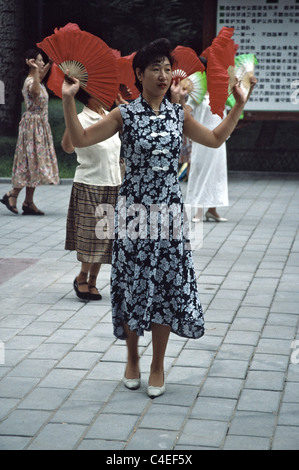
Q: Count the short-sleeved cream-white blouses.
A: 1